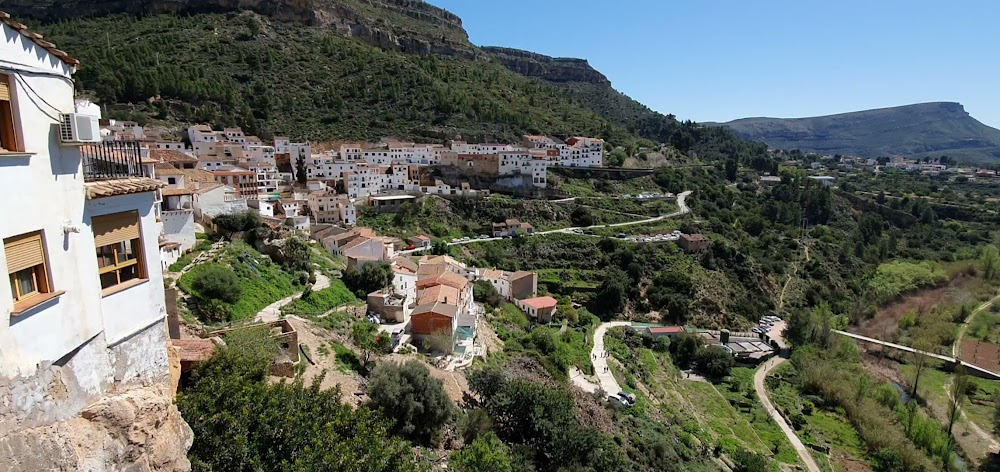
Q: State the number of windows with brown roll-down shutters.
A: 3